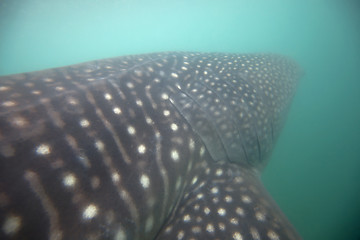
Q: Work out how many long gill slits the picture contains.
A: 5